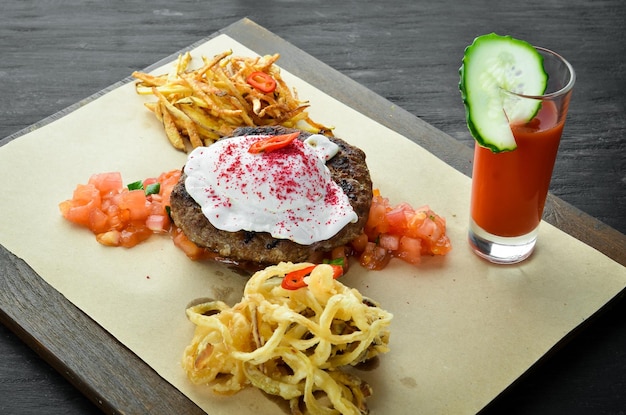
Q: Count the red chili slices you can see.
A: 3